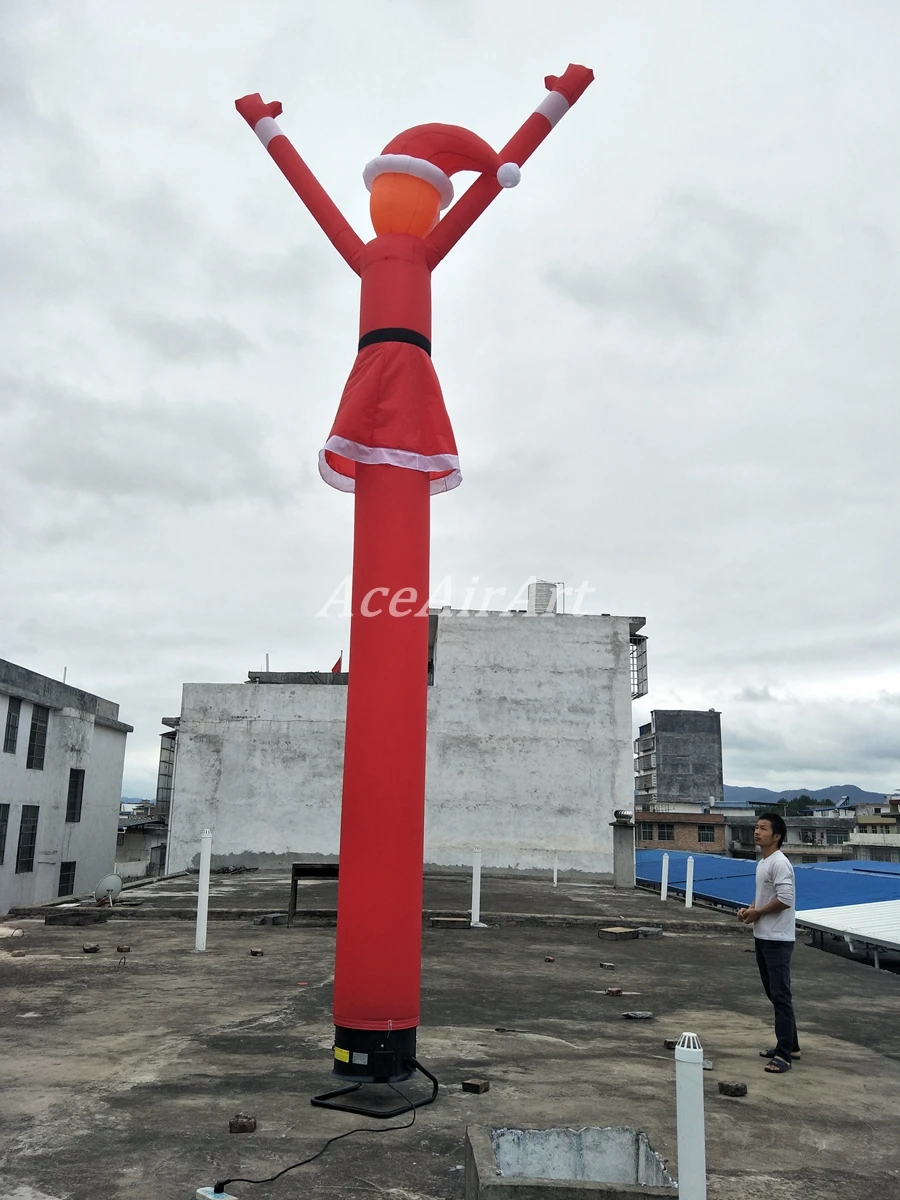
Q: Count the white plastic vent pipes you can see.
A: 6